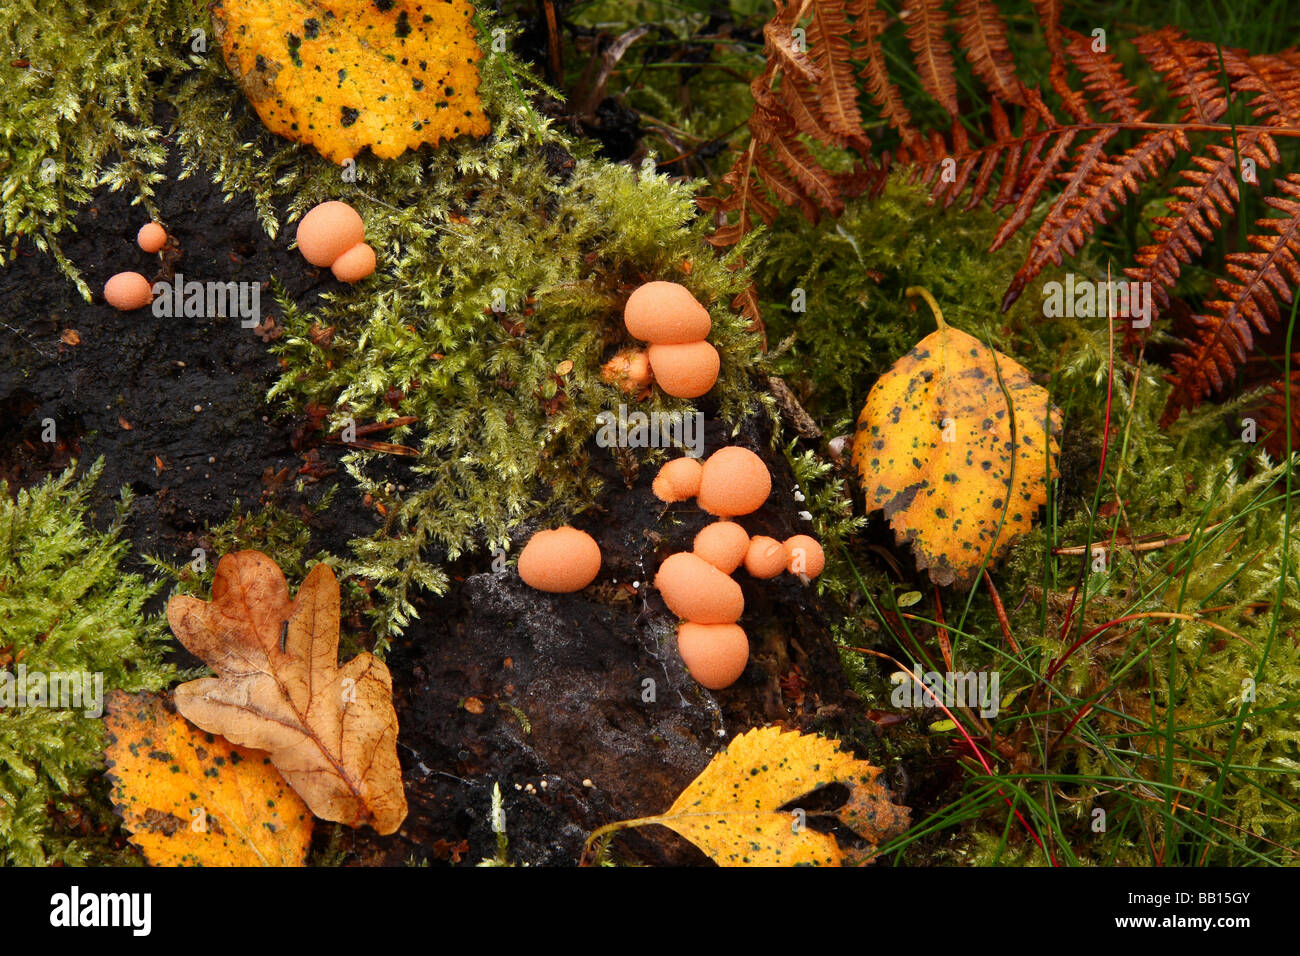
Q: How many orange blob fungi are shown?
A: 15